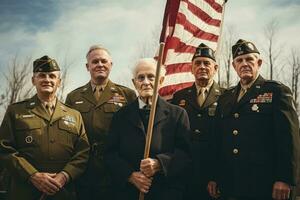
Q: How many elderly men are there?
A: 5